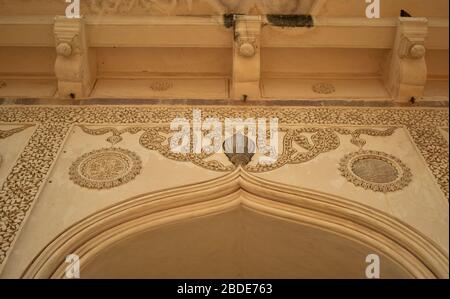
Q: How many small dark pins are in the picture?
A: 3